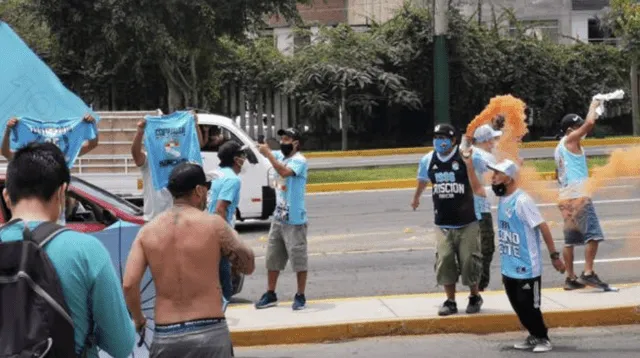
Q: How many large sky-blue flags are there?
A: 1